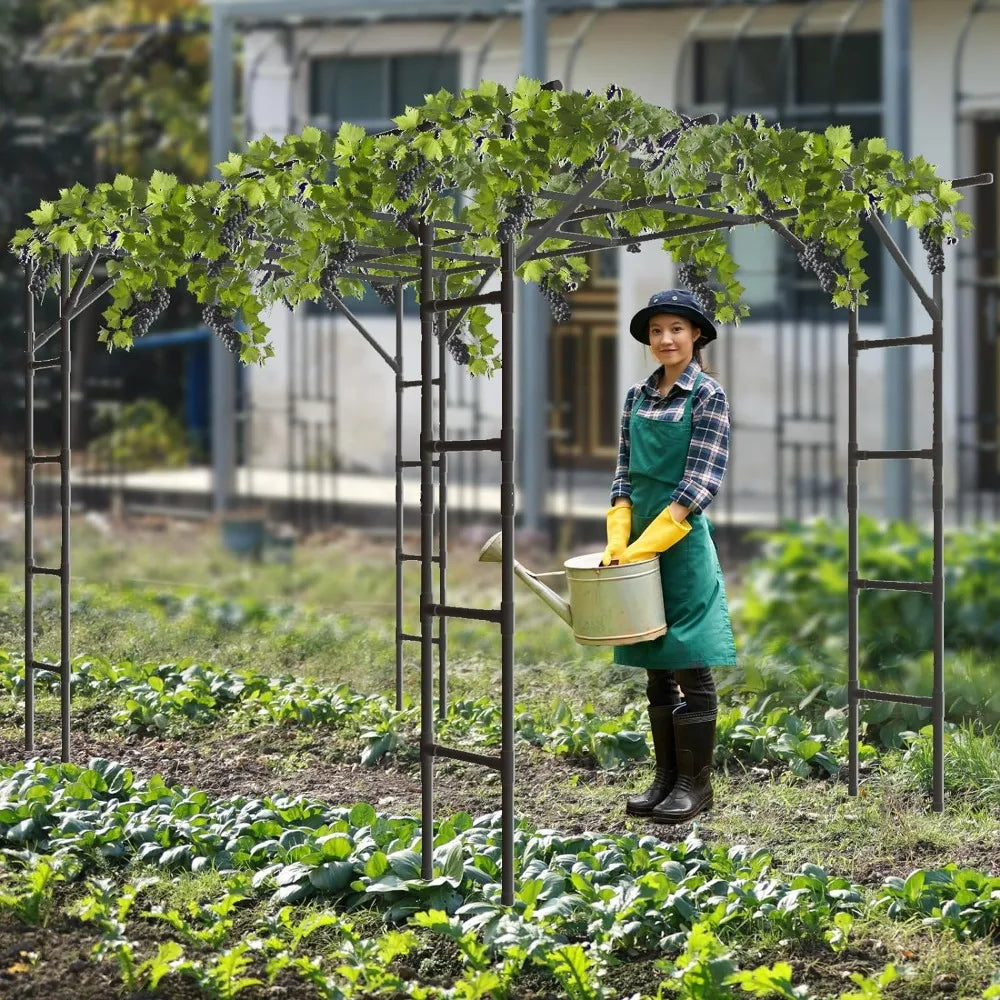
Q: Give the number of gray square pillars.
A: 3